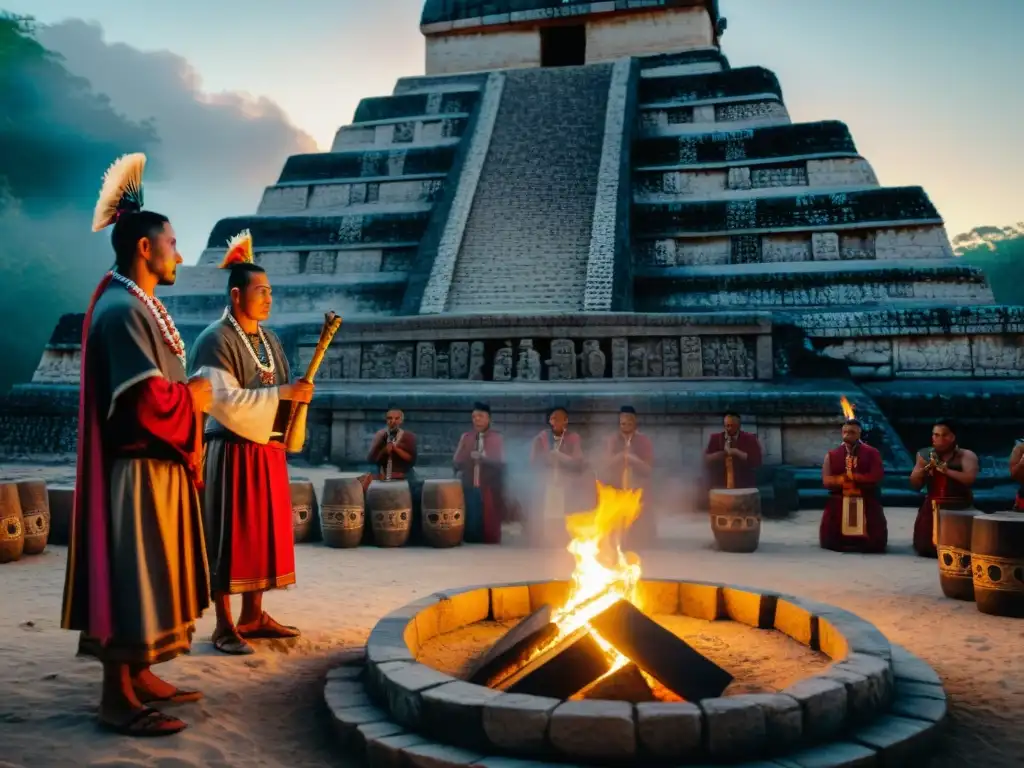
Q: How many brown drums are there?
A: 9